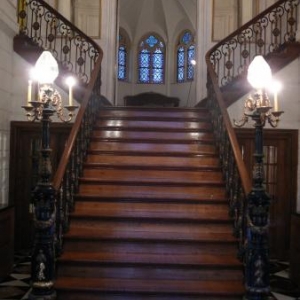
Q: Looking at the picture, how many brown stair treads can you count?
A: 12